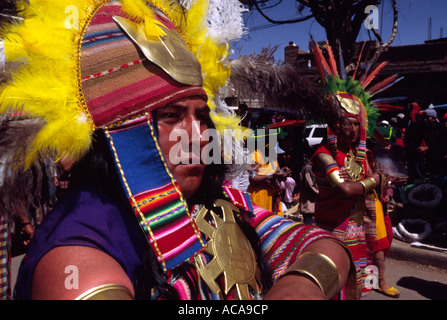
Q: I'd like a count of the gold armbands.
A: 4